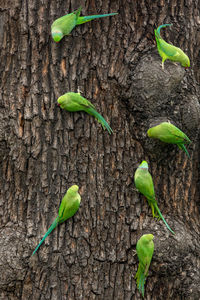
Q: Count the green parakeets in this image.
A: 7